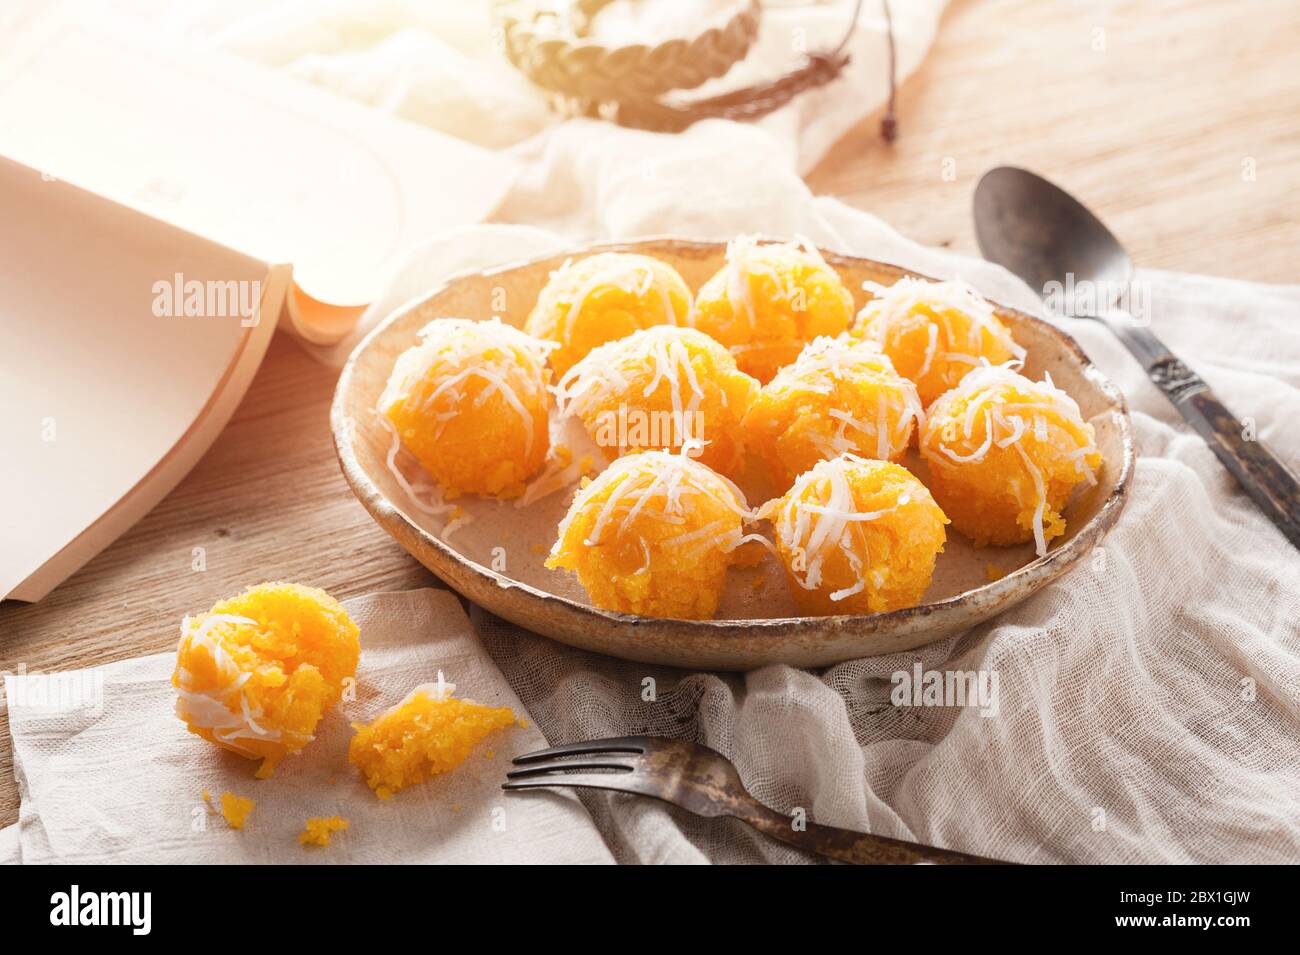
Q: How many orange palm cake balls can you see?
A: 10